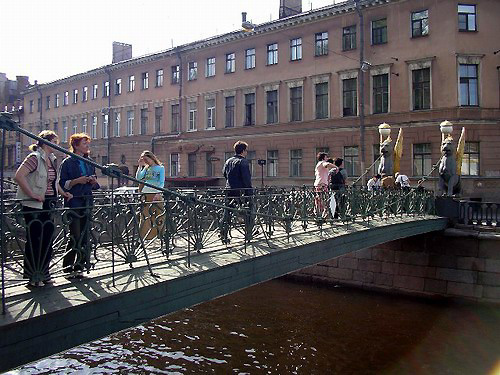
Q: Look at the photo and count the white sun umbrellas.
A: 0